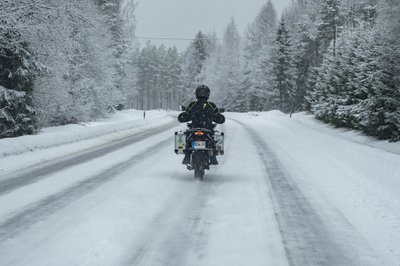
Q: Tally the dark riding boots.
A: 2